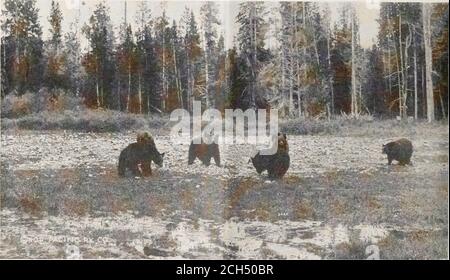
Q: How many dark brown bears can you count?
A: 4